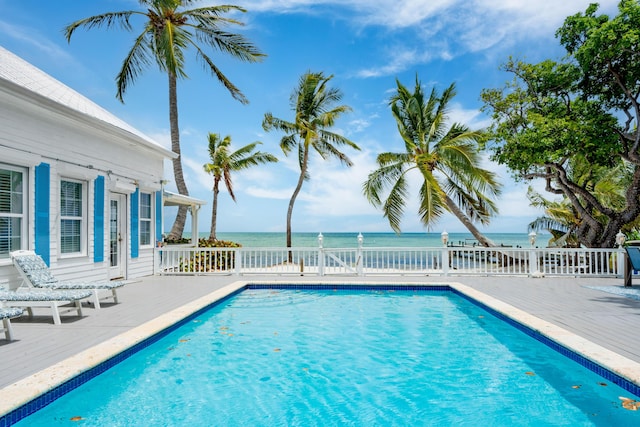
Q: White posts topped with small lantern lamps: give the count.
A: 5